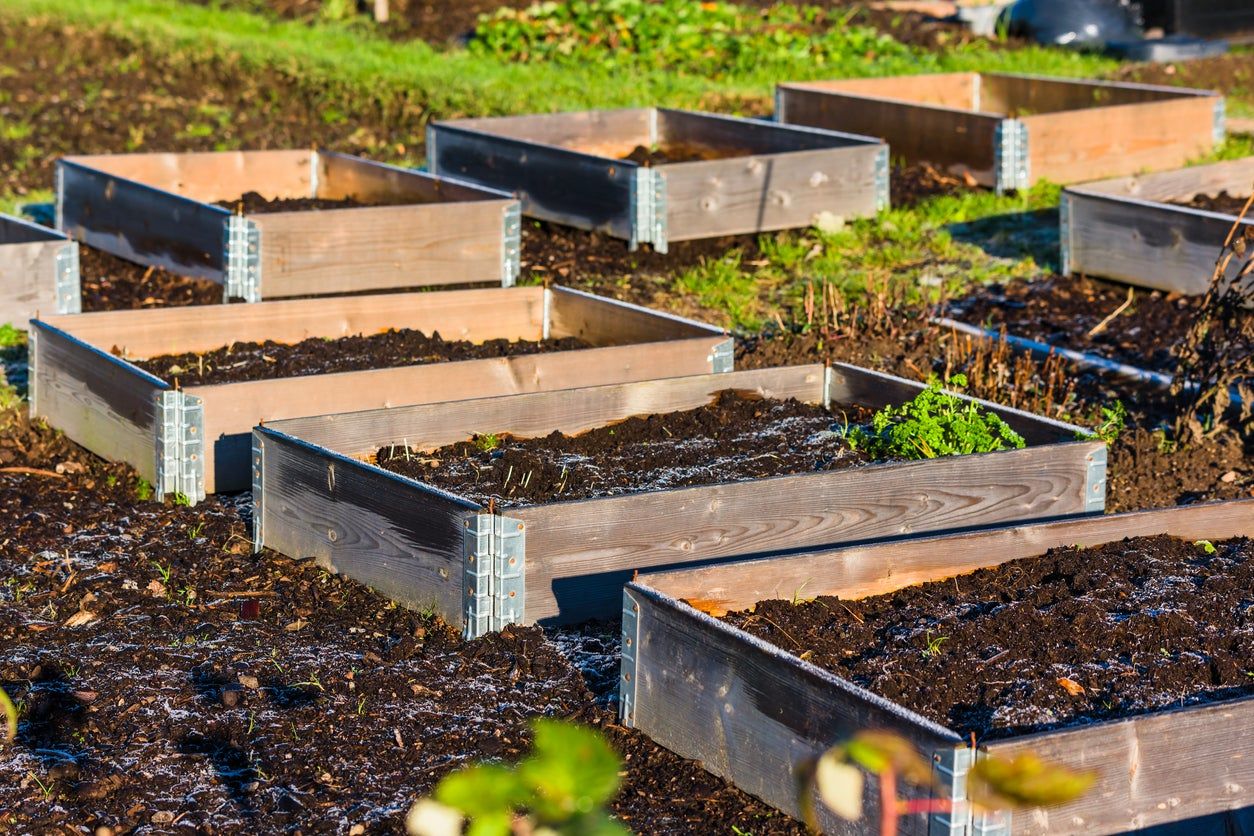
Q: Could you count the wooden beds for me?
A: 8